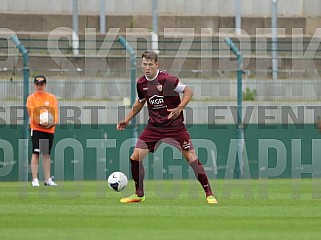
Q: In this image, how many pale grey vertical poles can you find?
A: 5